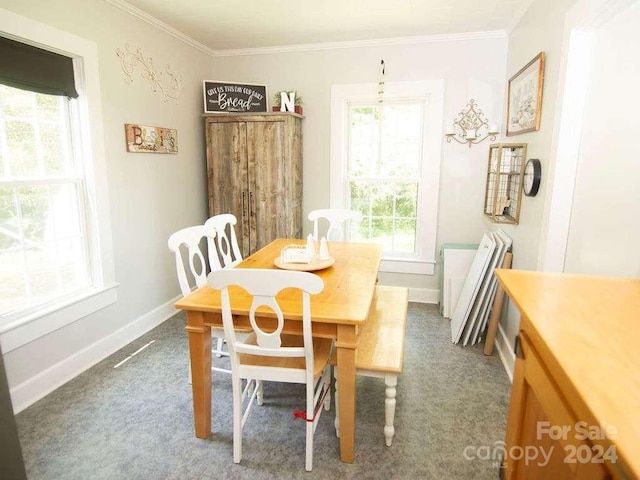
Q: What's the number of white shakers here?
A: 2